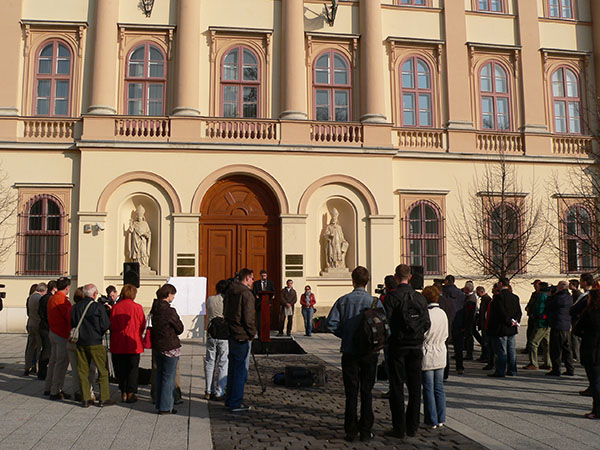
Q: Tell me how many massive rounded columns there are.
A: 4